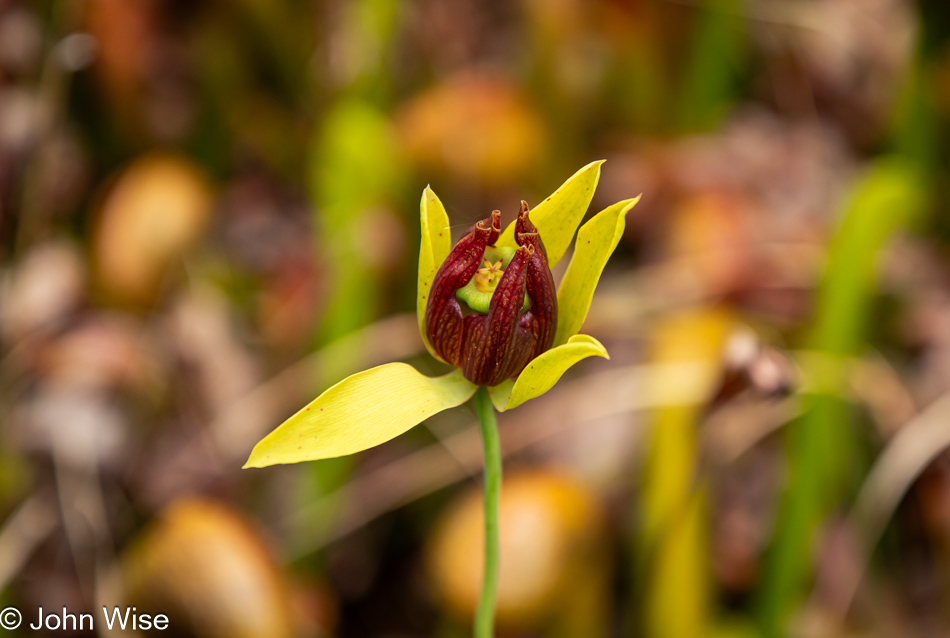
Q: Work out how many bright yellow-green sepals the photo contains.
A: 5